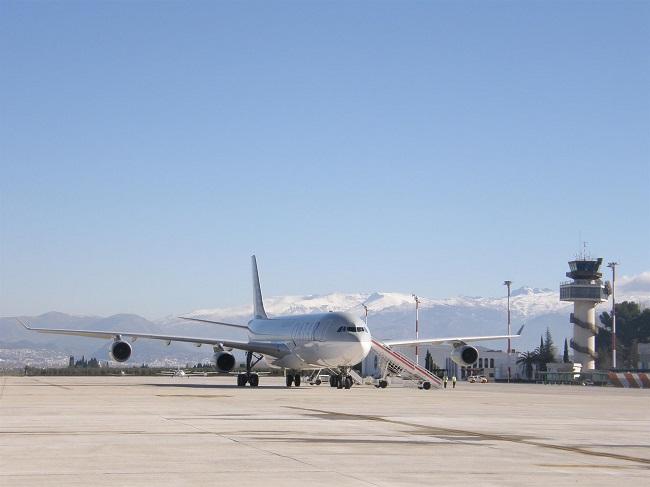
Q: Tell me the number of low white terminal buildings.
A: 1